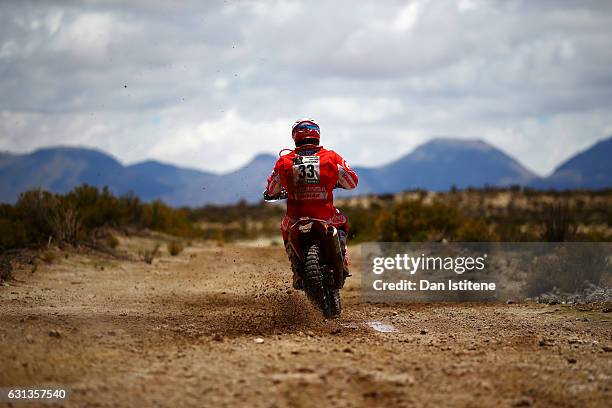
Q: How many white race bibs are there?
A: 1